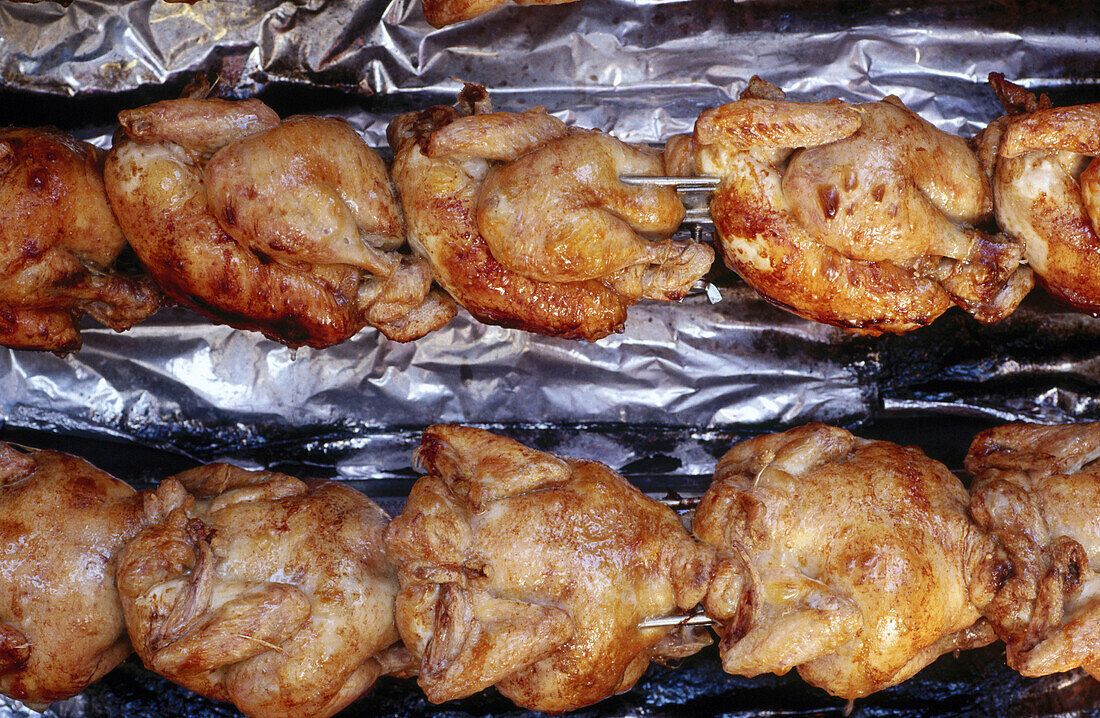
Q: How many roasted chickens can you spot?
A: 10